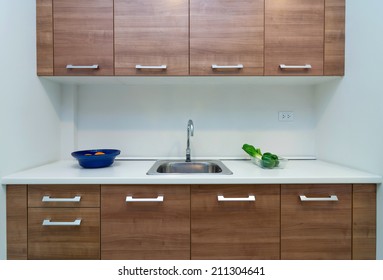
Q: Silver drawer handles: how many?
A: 9